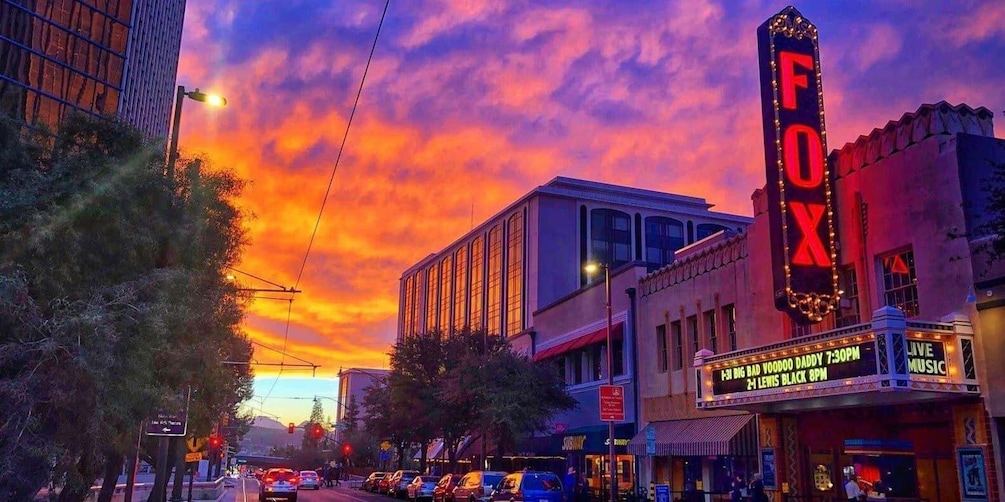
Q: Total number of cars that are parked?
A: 7